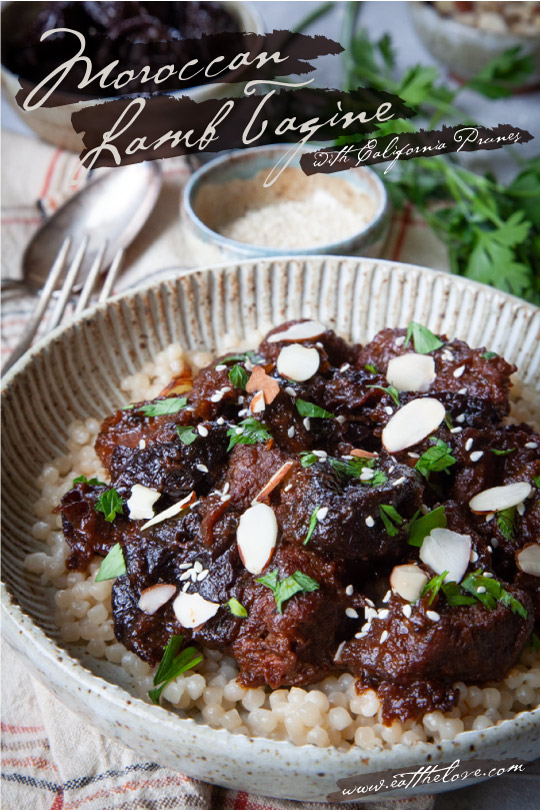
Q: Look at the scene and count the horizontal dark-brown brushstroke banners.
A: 4